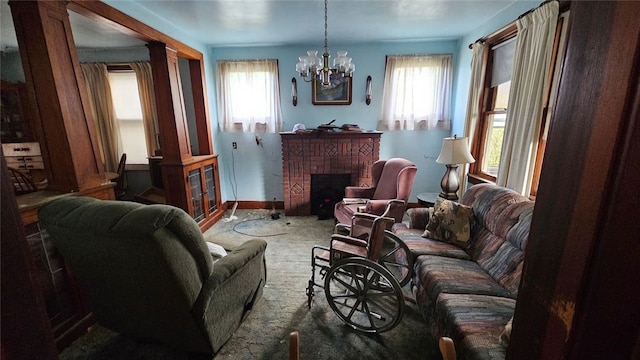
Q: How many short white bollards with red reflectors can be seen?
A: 0